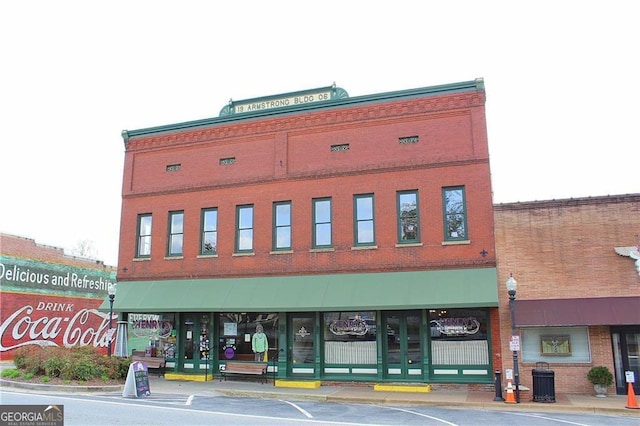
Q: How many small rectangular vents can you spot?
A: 4